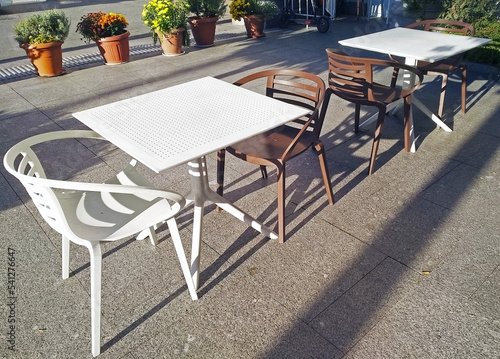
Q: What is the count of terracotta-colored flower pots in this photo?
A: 5